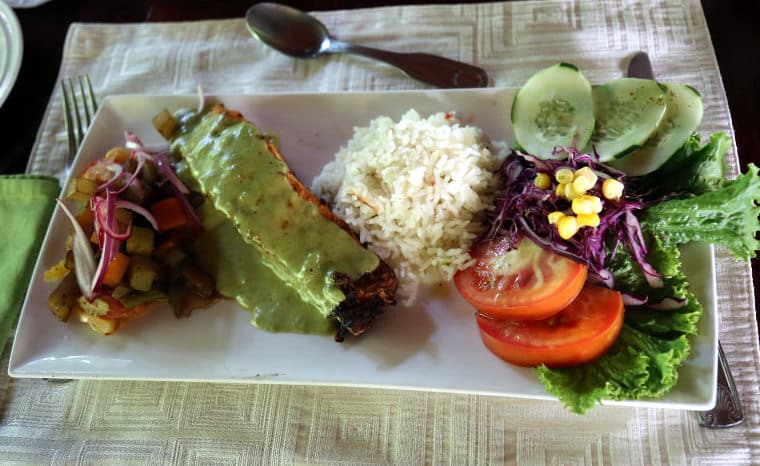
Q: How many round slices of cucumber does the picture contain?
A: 3